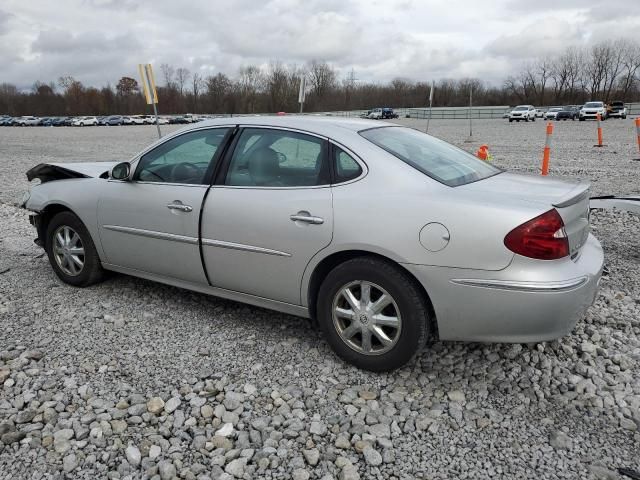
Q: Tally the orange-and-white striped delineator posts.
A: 3